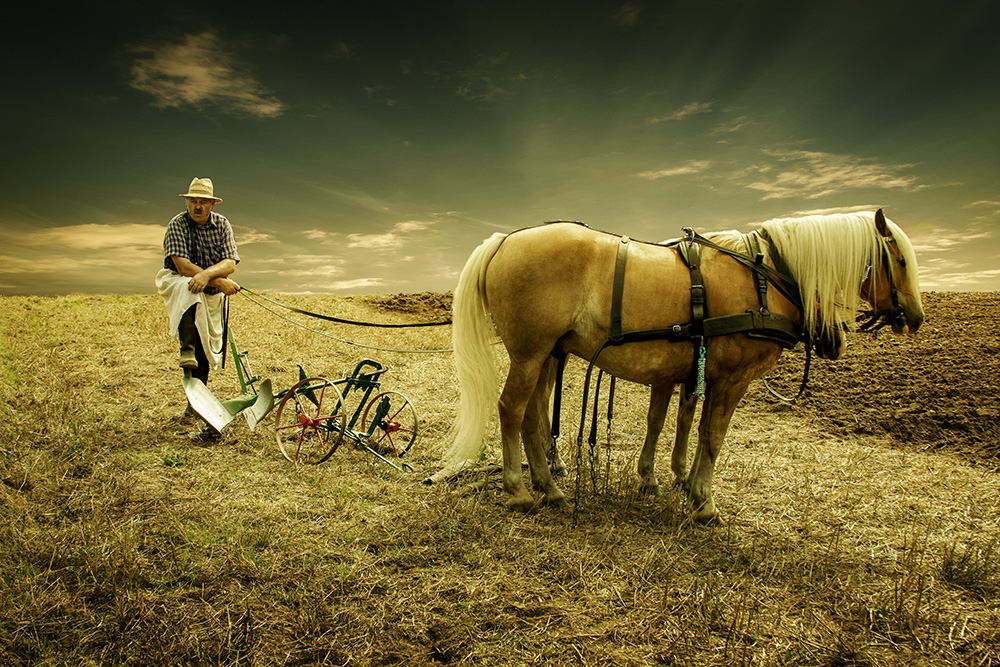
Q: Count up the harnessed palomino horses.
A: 2